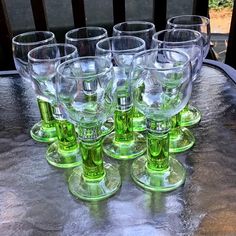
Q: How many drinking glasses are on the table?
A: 9